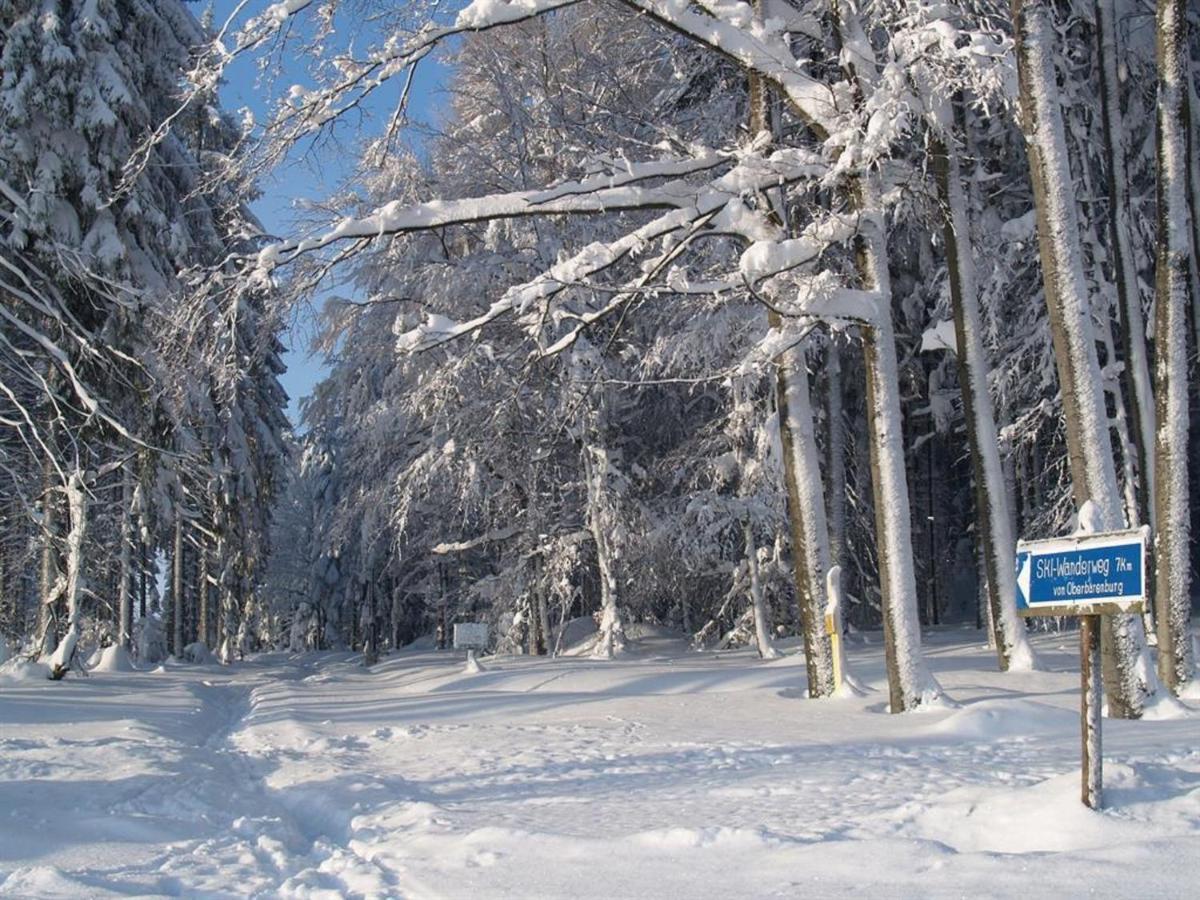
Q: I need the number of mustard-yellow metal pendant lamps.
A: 0